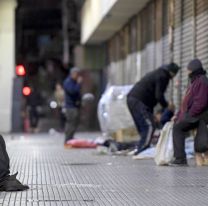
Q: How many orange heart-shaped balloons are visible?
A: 0